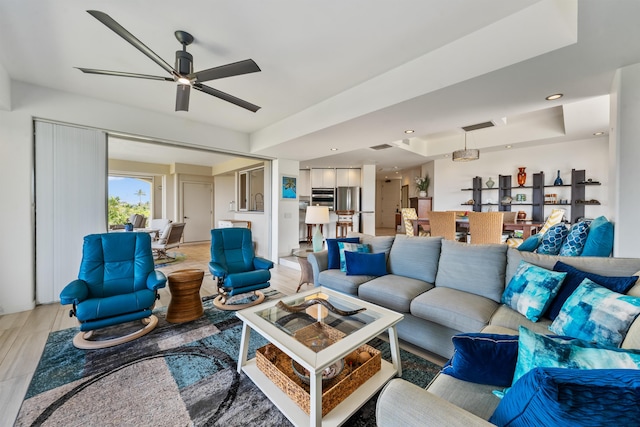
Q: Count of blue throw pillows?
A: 13